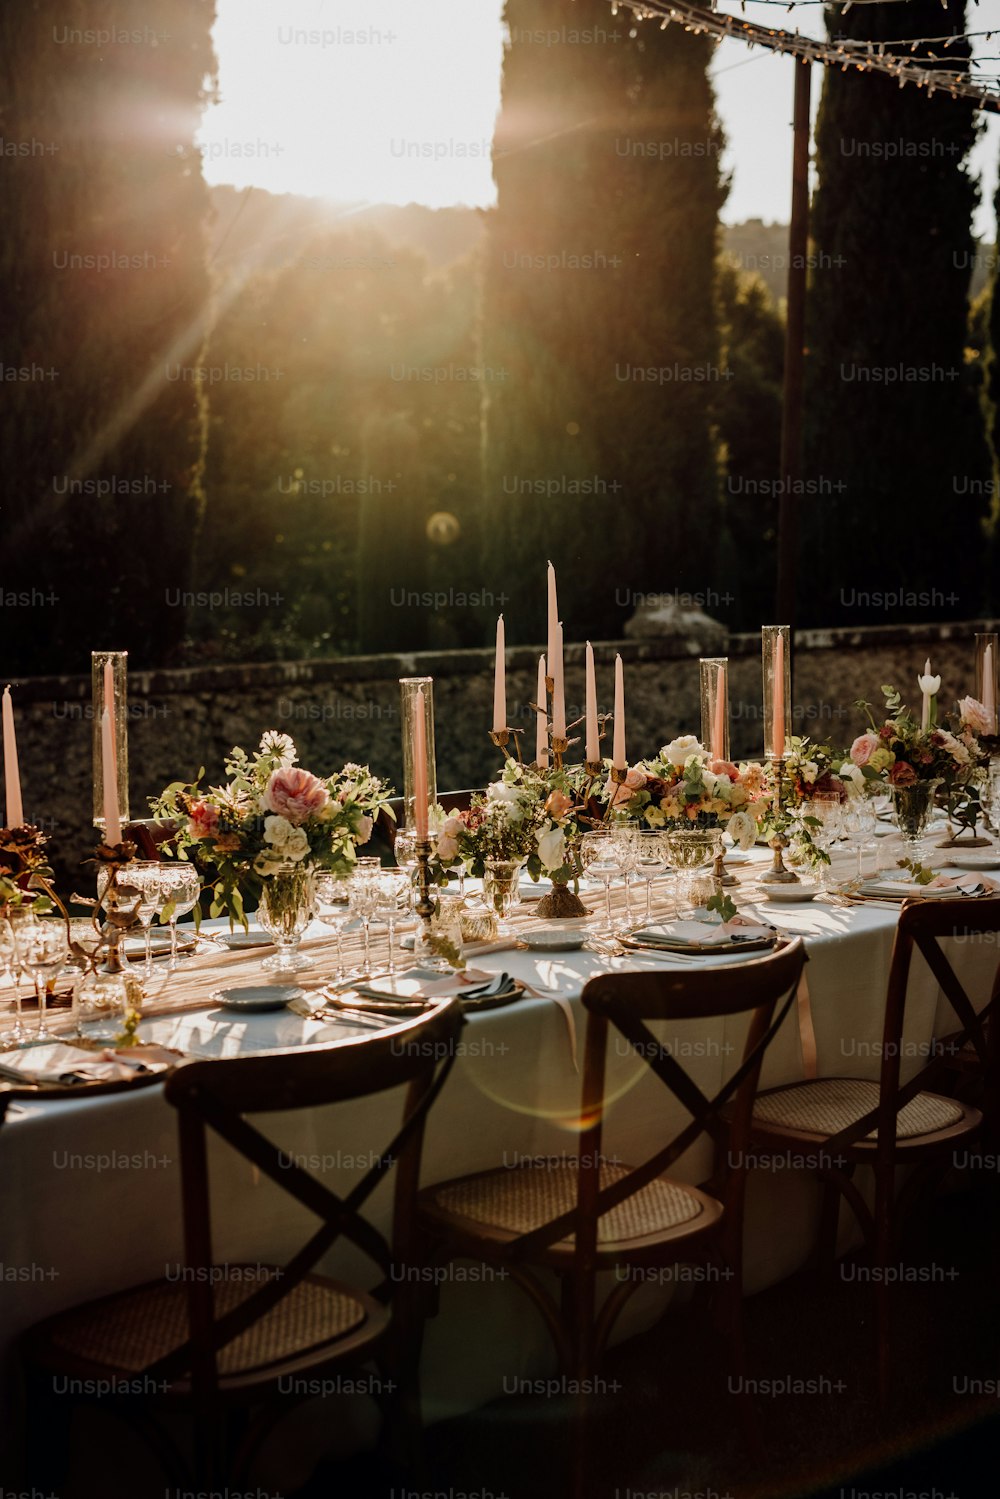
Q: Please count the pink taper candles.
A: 14